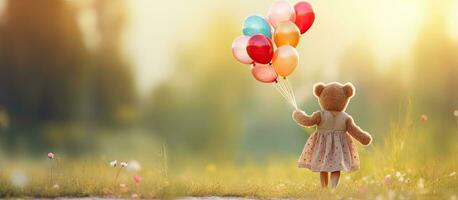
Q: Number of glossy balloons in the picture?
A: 8